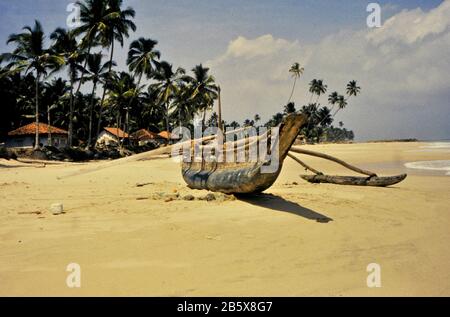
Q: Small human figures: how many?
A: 0